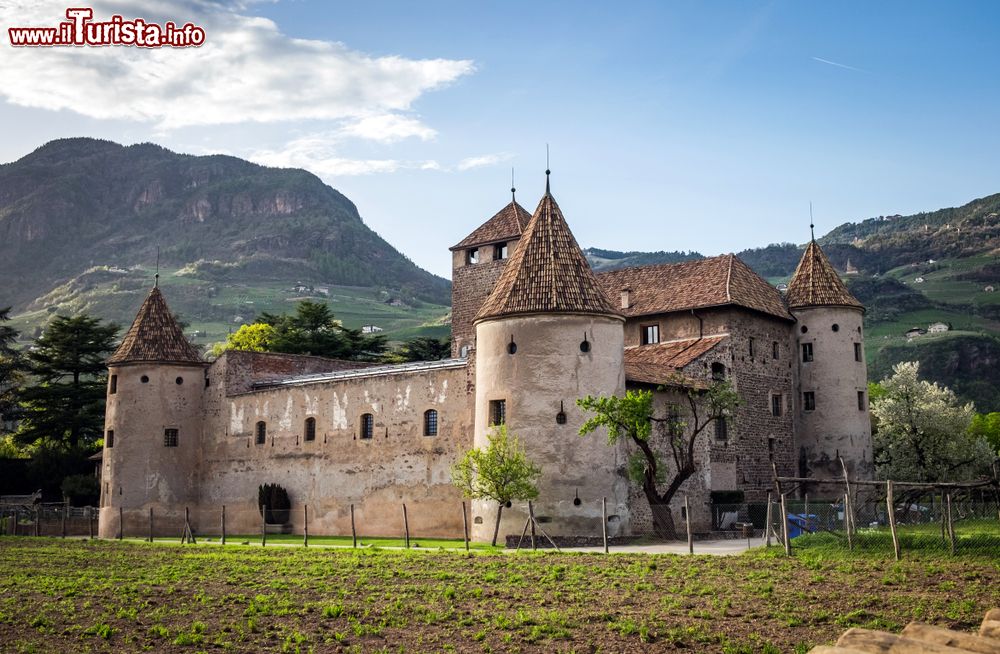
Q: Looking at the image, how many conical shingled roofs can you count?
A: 3